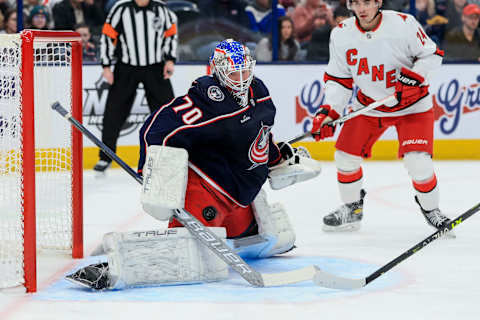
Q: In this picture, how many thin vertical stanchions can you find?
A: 3